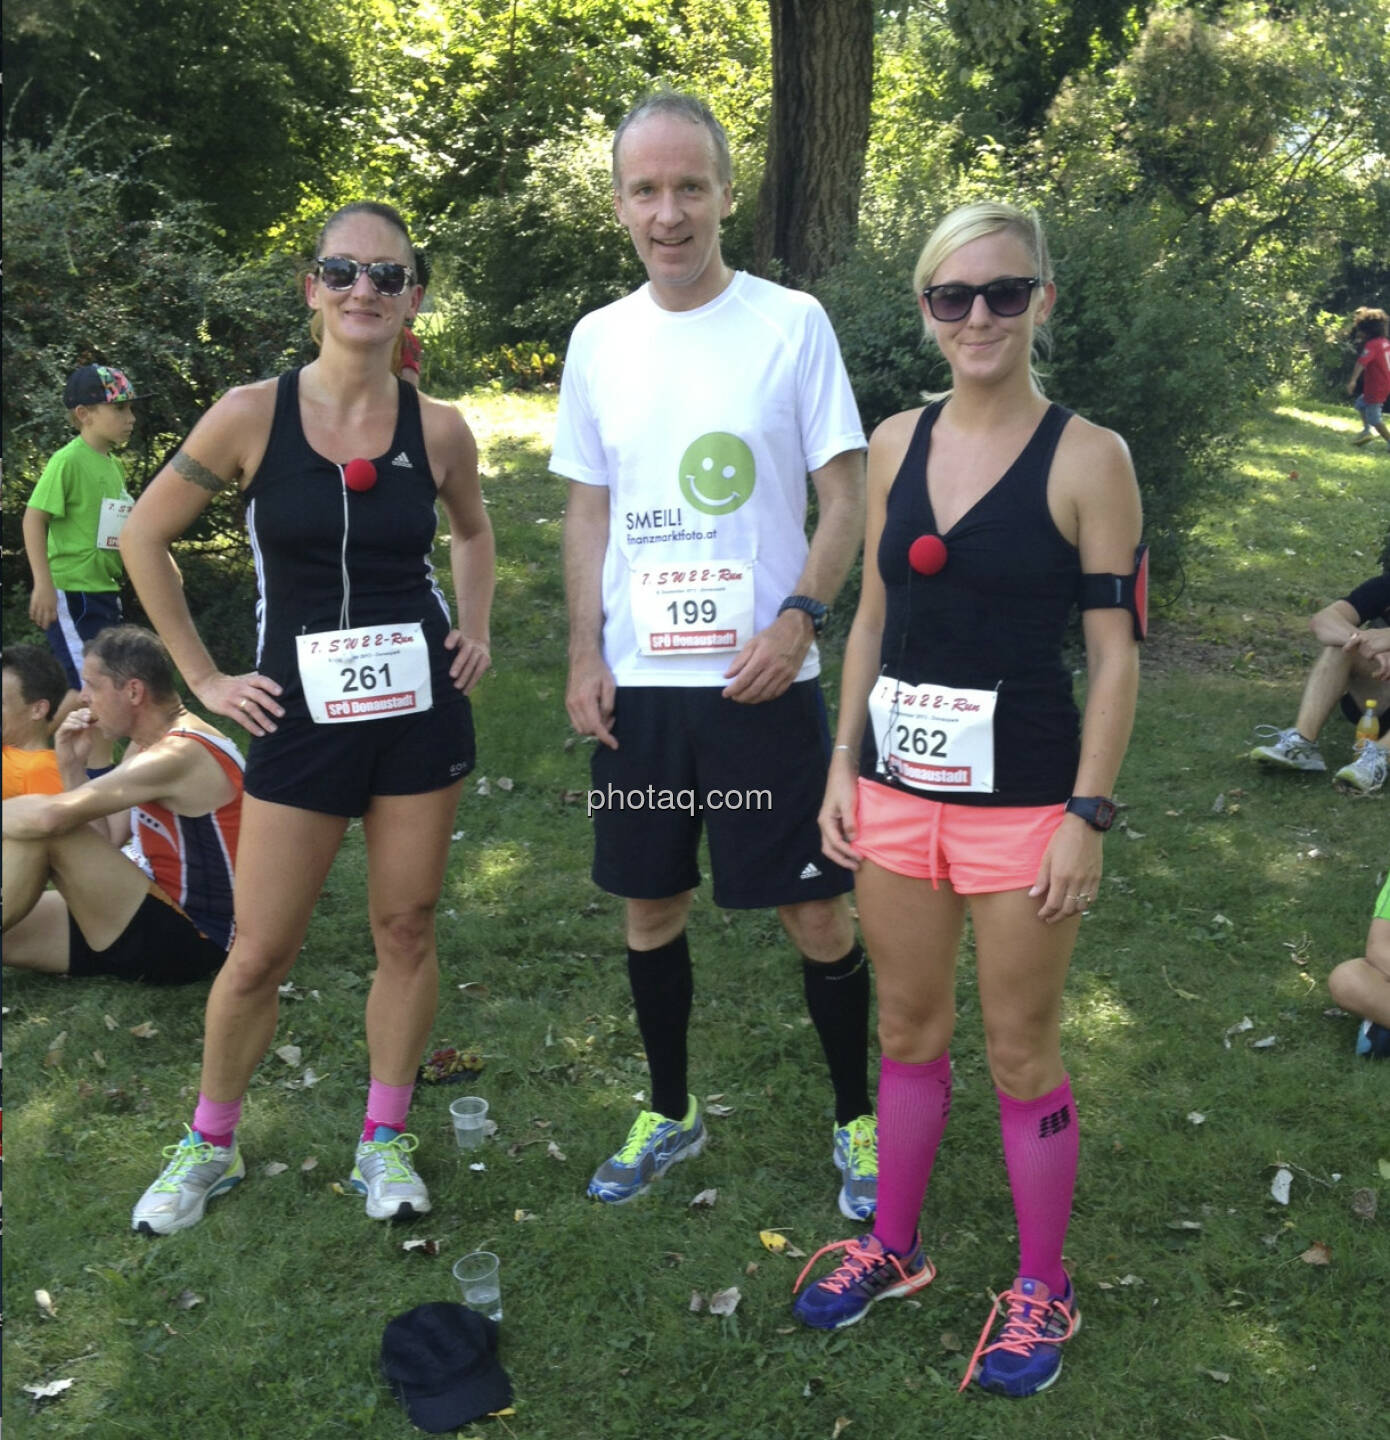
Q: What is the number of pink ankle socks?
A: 2